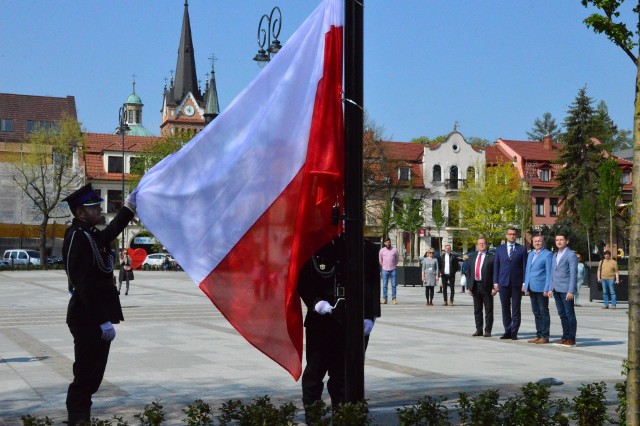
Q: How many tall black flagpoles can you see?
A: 1